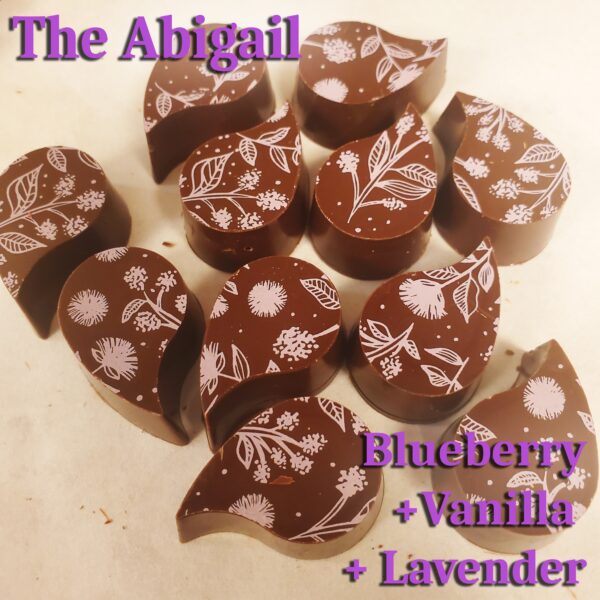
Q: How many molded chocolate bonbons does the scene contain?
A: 11